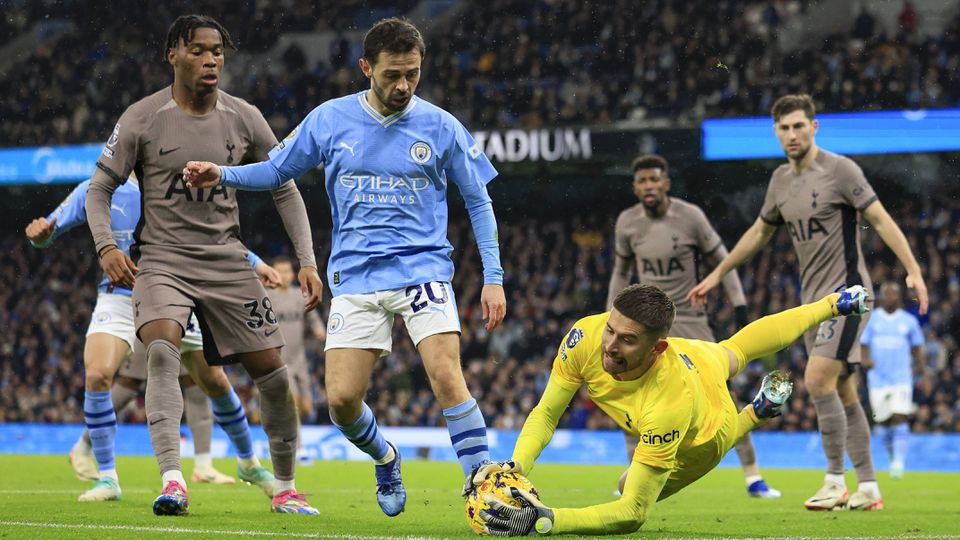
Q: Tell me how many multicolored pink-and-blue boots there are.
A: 2